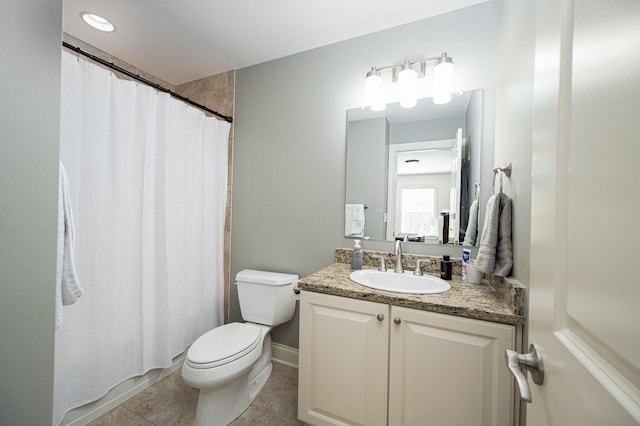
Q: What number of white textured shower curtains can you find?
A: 1